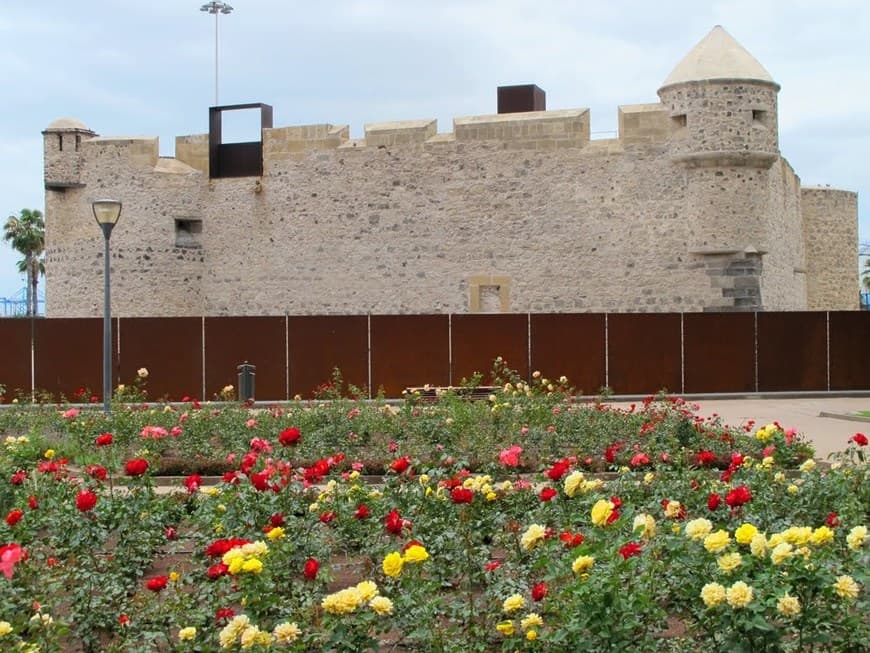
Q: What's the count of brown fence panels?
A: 12